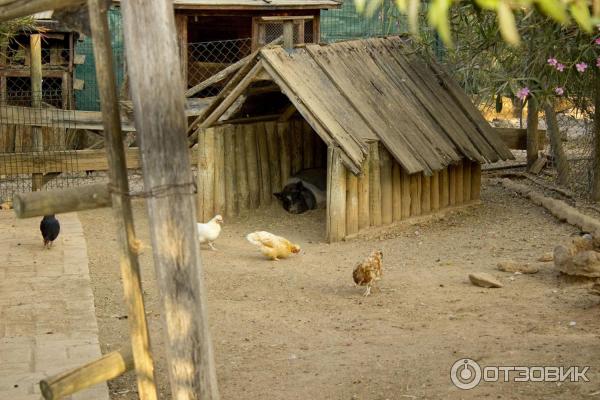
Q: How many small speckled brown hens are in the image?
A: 1